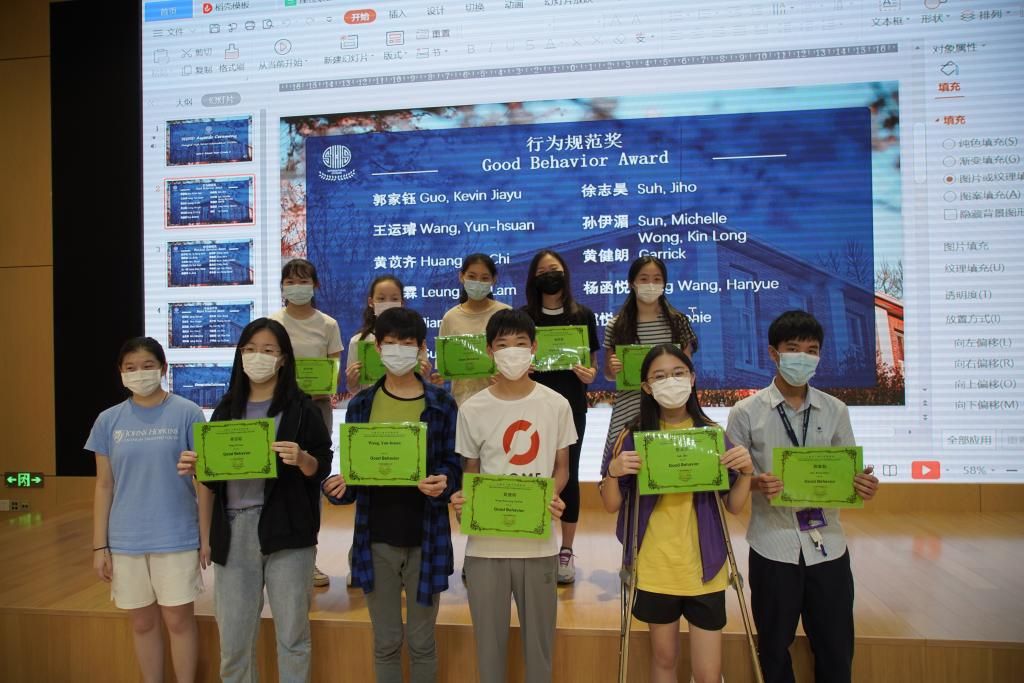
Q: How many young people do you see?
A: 11